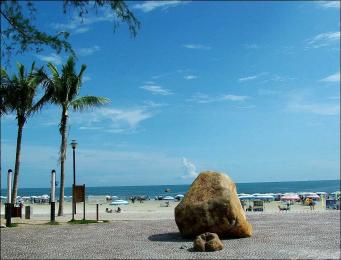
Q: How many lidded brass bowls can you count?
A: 0